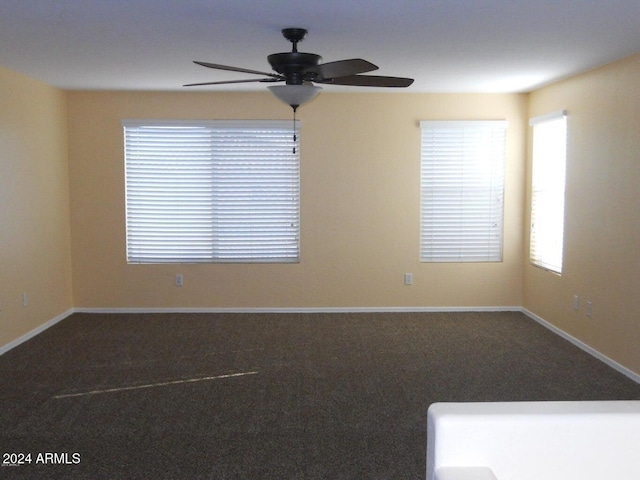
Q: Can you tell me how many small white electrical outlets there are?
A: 5